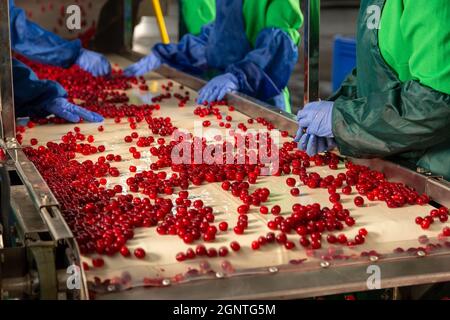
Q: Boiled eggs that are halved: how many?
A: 0